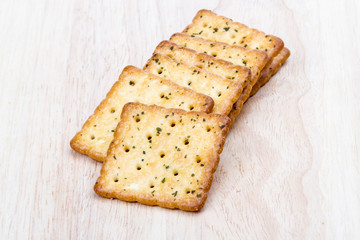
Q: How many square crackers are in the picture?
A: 7